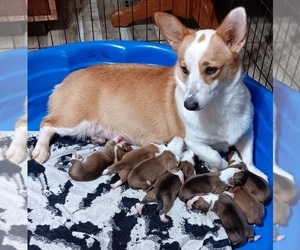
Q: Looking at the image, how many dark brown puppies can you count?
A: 8